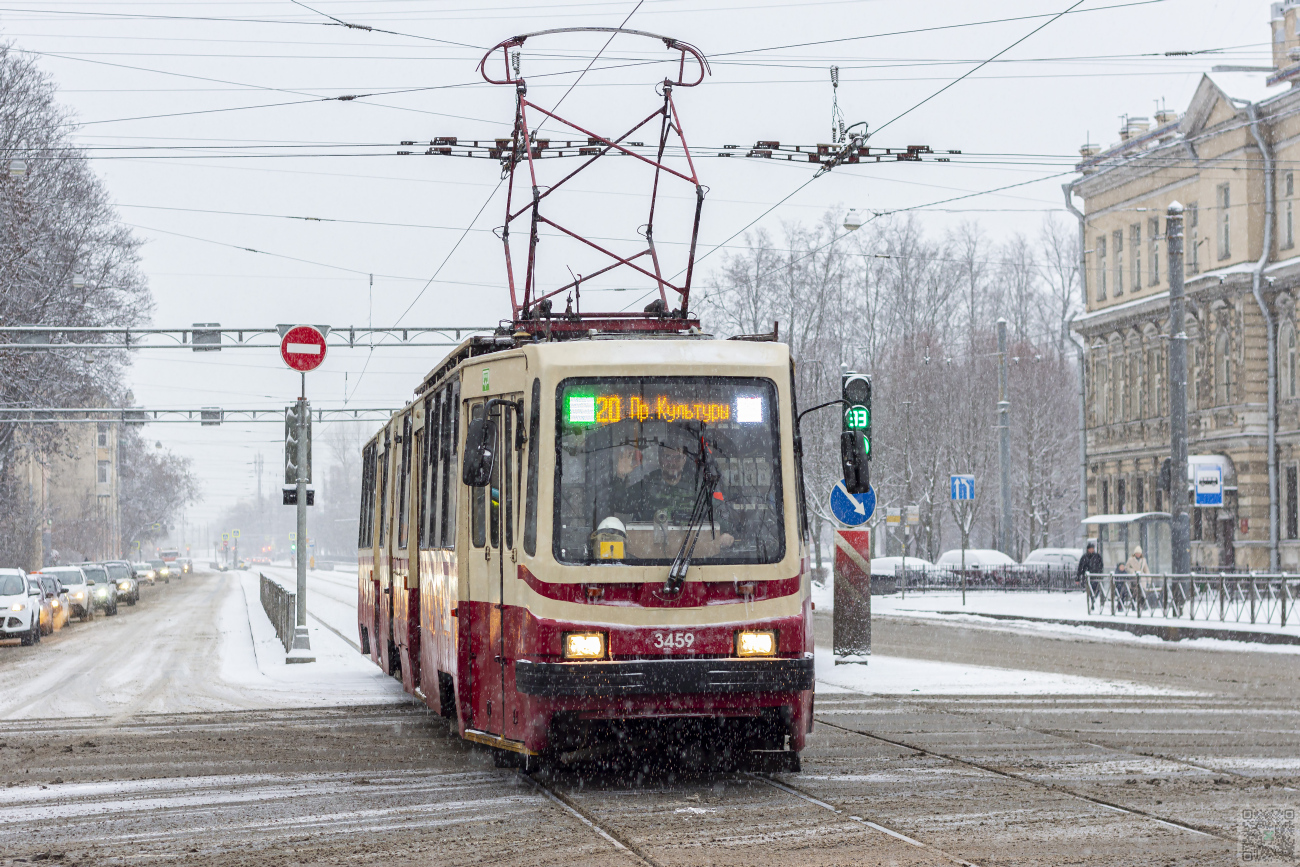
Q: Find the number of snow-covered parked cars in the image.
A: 3